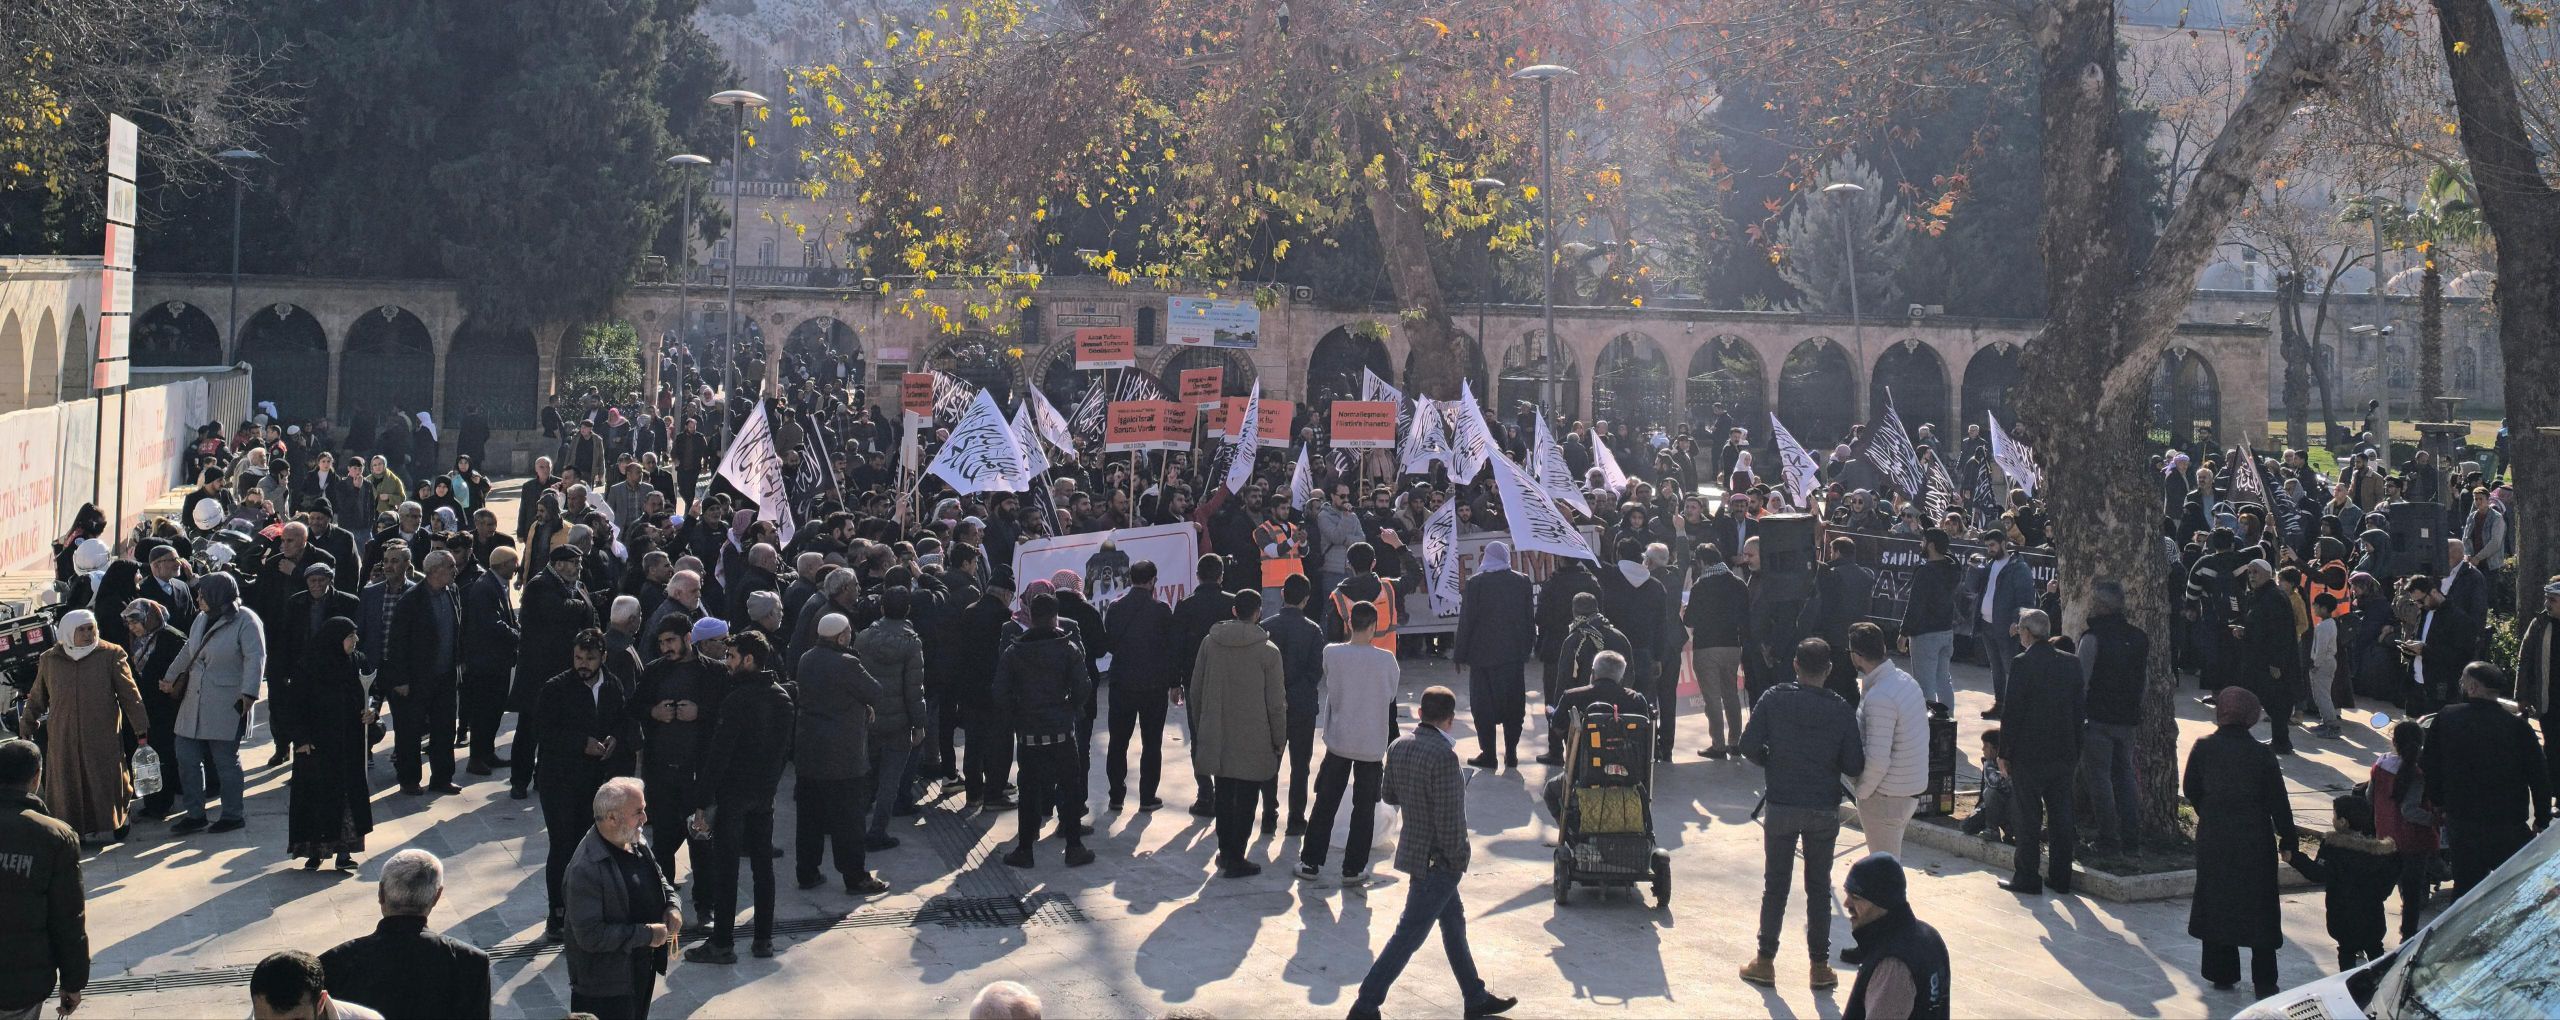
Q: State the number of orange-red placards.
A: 8